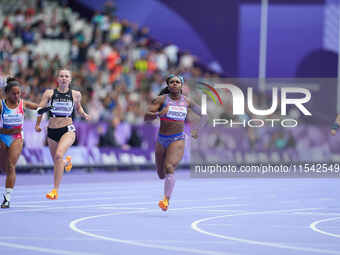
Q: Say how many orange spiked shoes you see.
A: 3